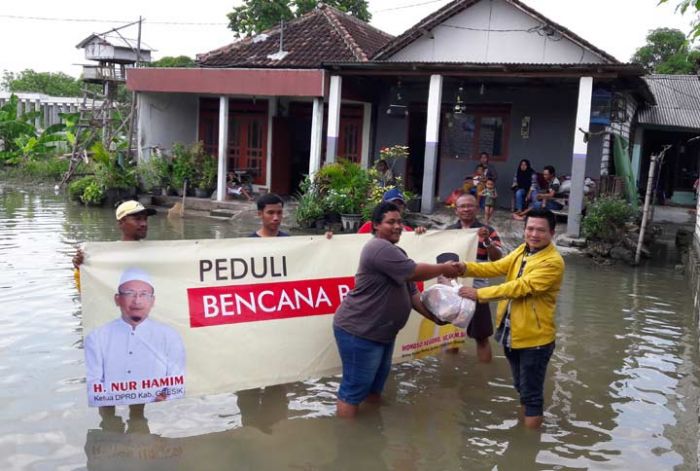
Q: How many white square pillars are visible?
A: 5